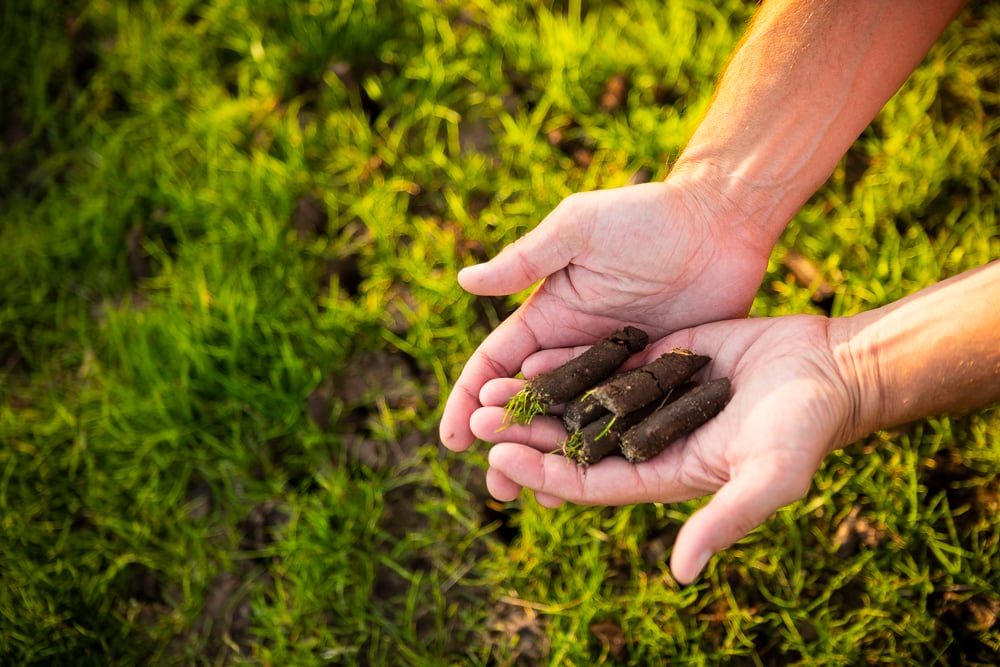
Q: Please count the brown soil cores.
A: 5